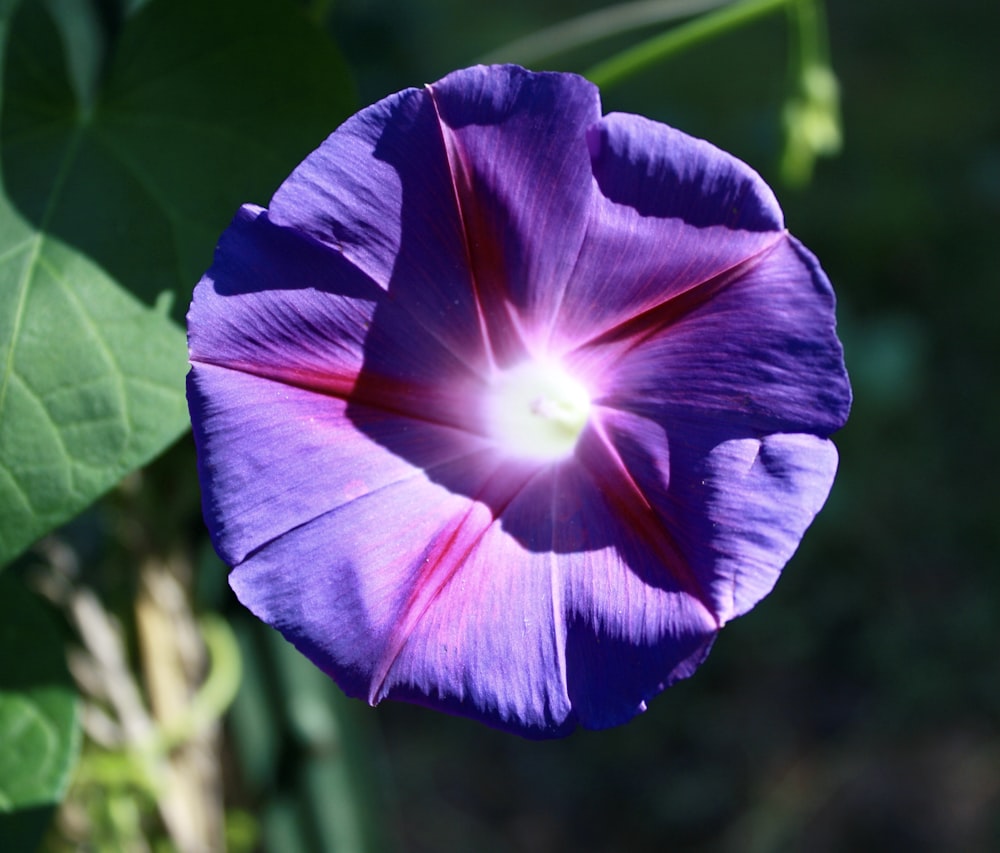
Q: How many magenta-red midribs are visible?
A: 5